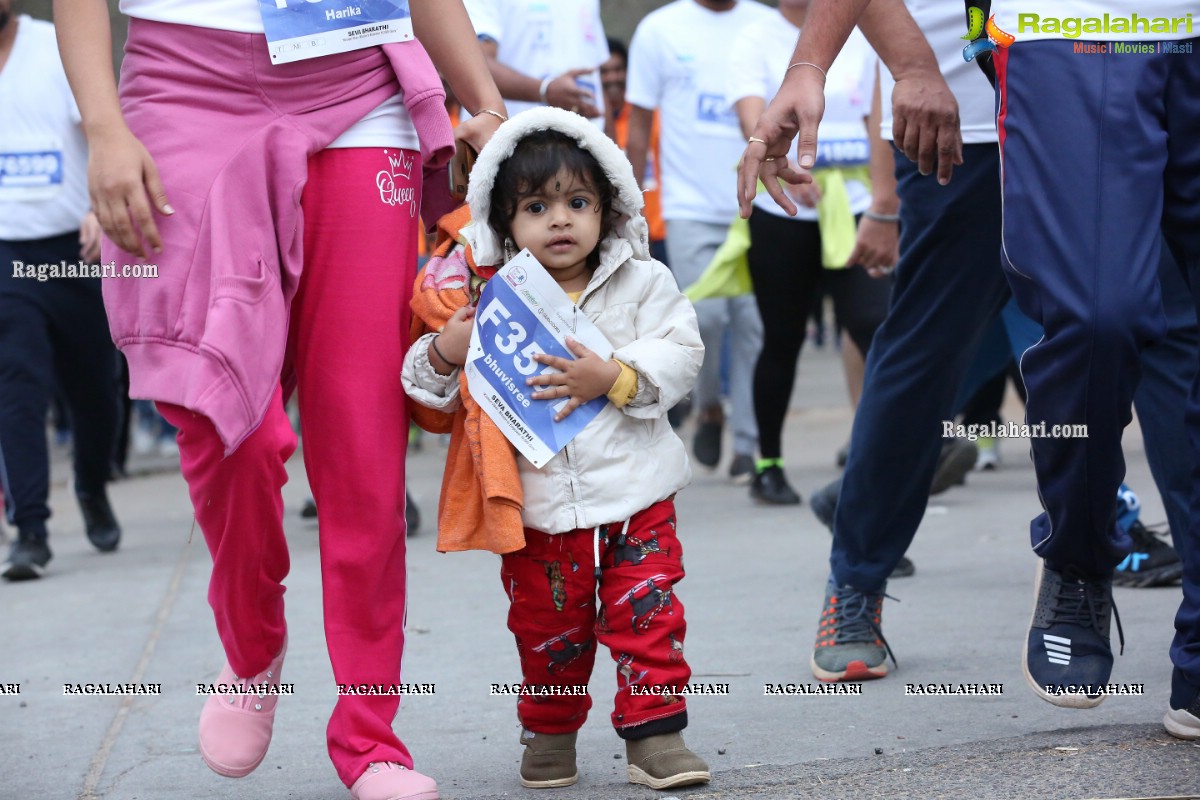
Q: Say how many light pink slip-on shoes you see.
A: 2